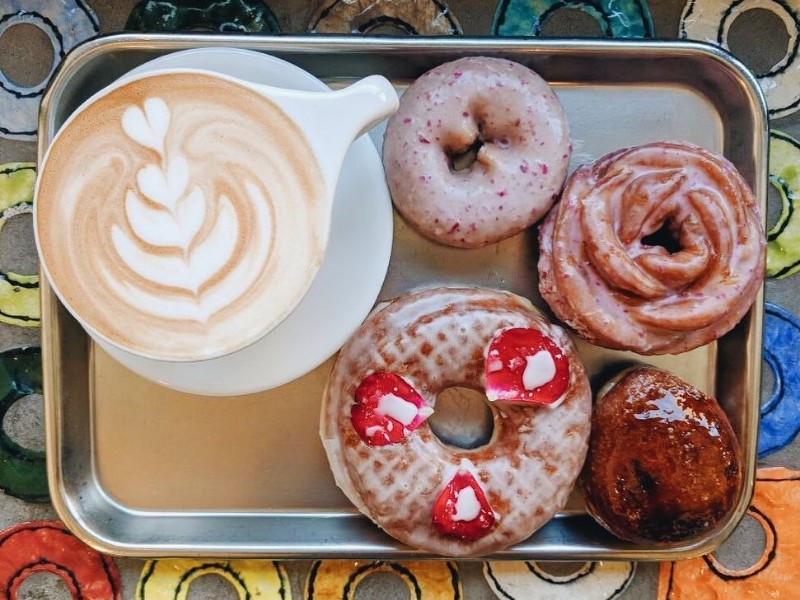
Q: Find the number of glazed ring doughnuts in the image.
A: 3